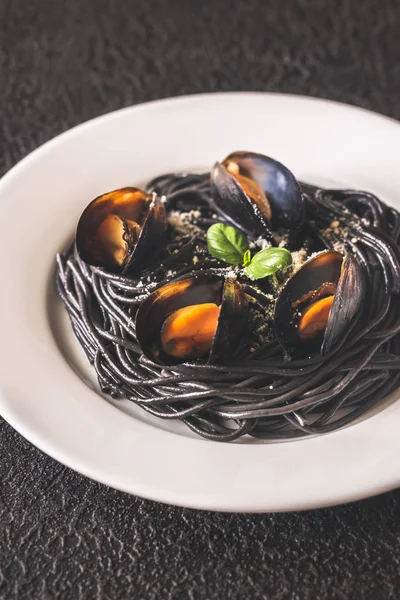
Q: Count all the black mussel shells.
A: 4